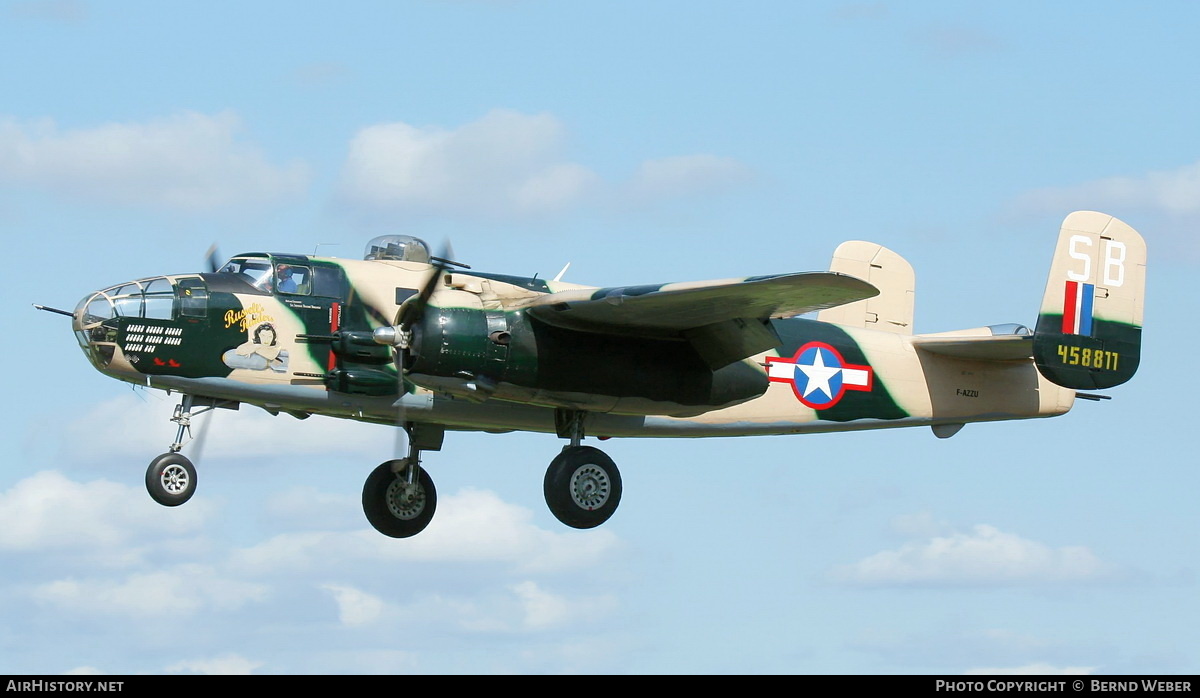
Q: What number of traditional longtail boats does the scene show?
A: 0